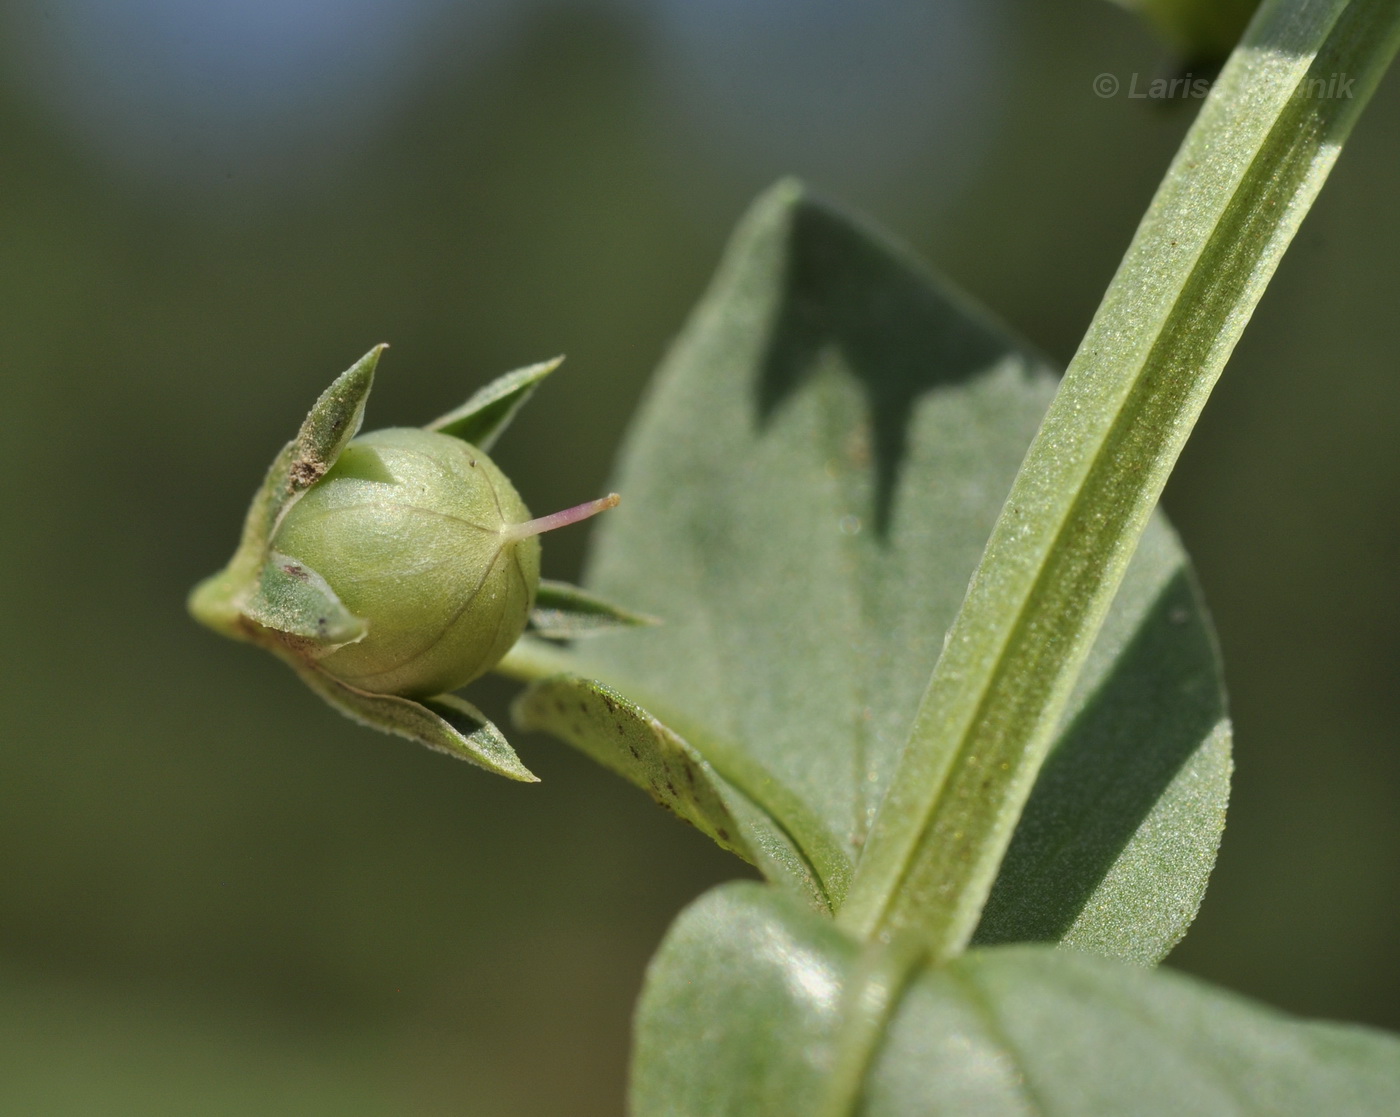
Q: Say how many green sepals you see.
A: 5